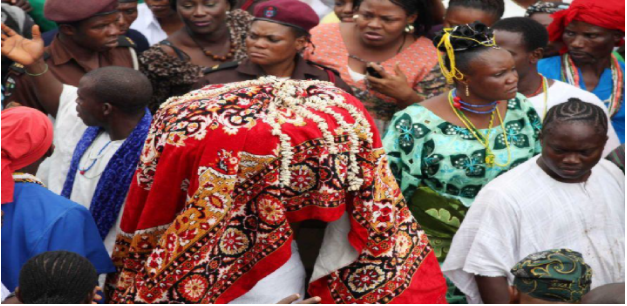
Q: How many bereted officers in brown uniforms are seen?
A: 2